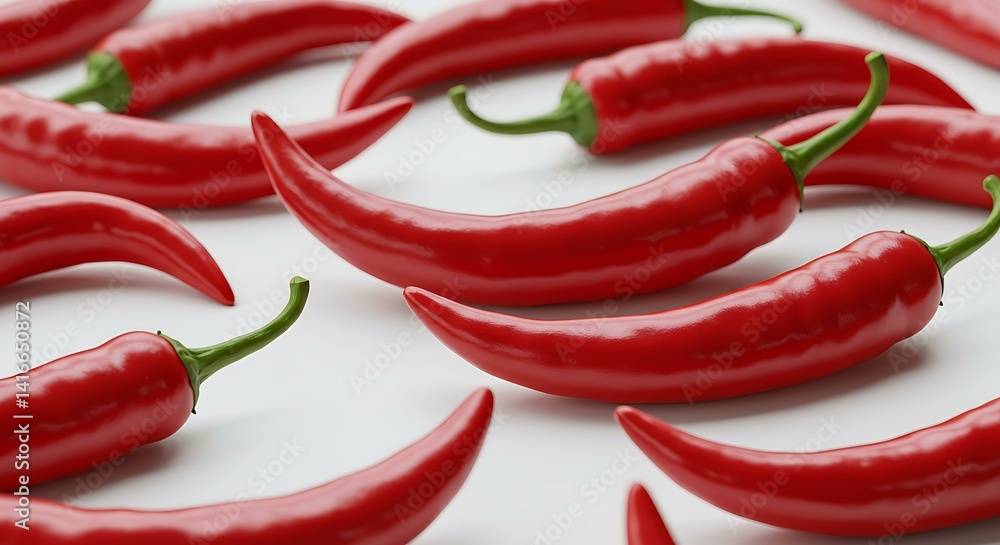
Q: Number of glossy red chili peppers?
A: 14